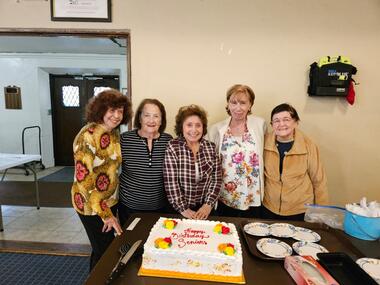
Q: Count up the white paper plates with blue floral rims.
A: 6